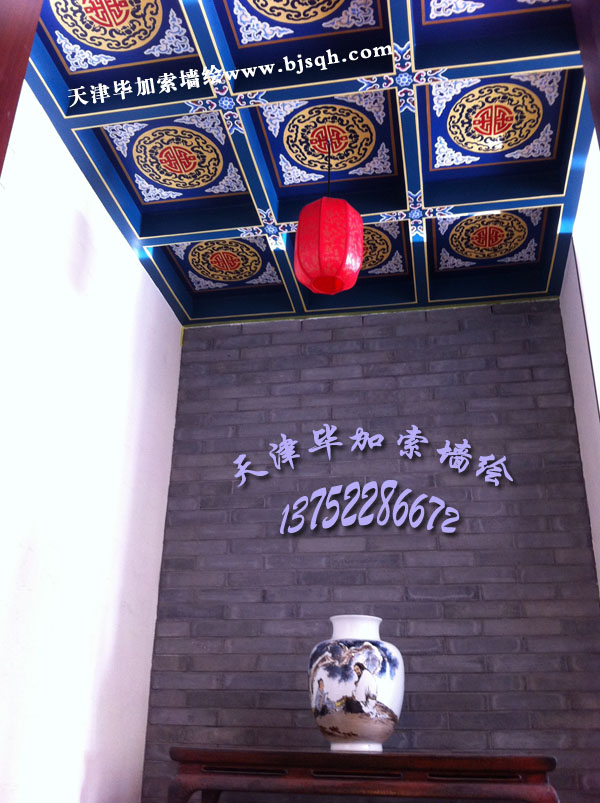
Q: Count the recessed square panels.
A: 9